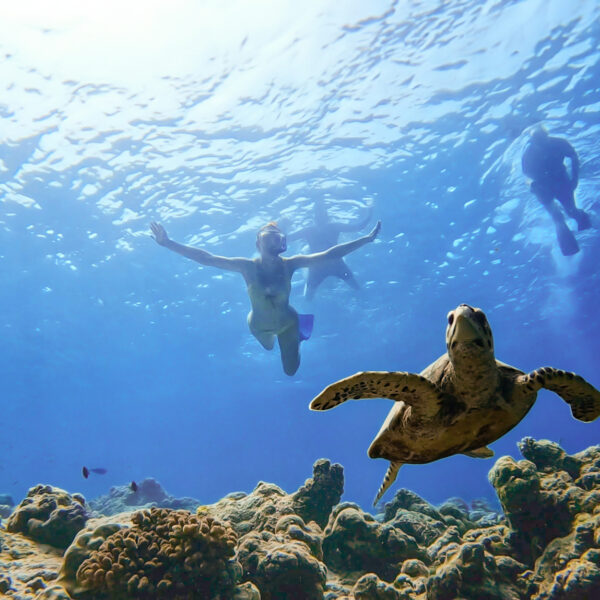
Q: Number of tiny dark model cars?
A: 0